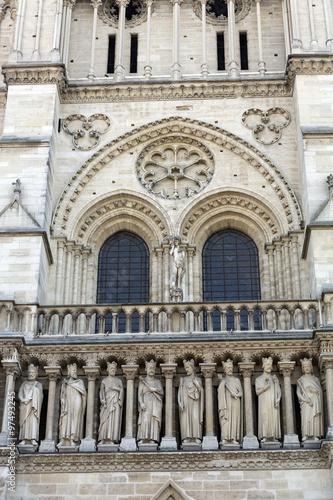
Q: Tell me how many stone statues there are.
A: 9